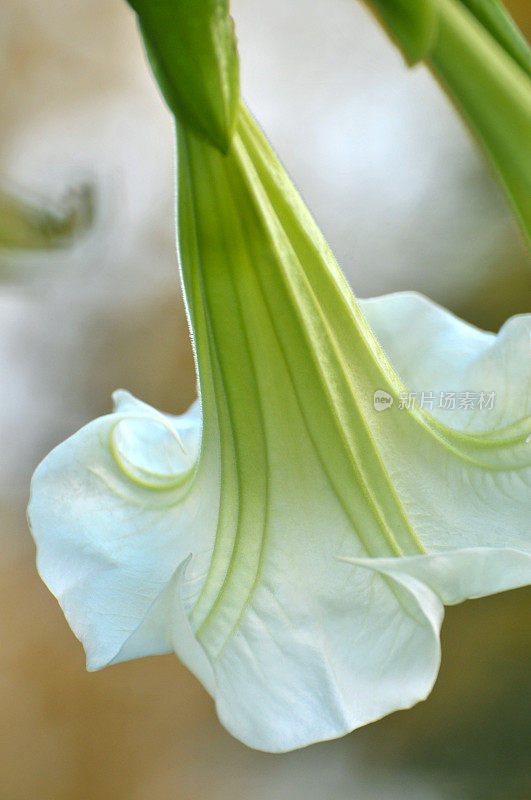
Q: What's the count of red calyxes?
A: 0